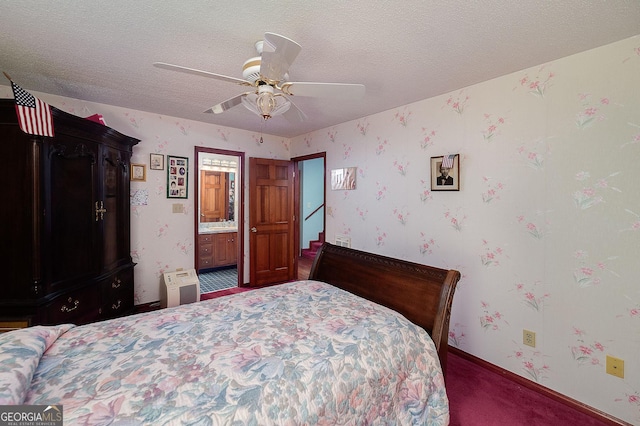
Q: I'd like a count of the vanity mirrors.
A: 1